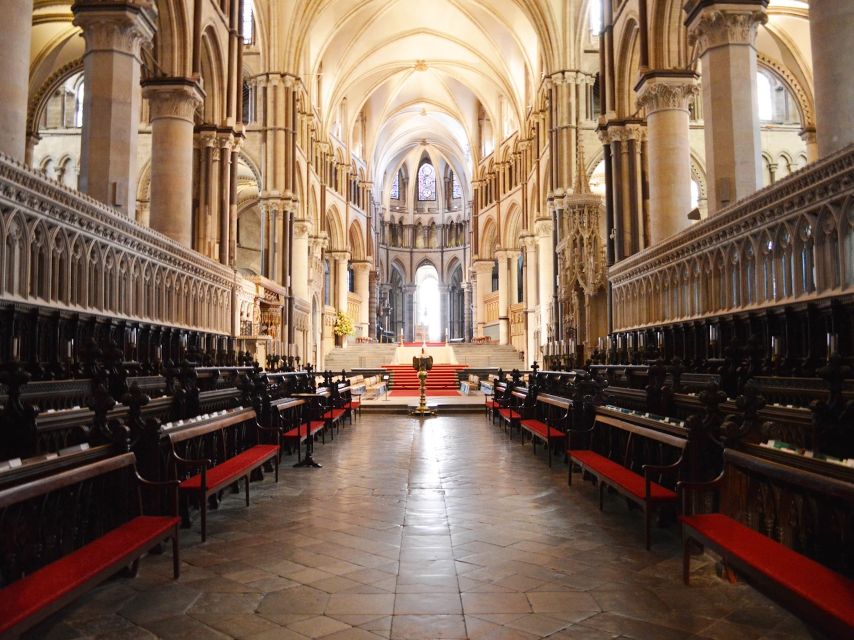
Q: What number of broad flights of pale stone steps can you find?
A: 2